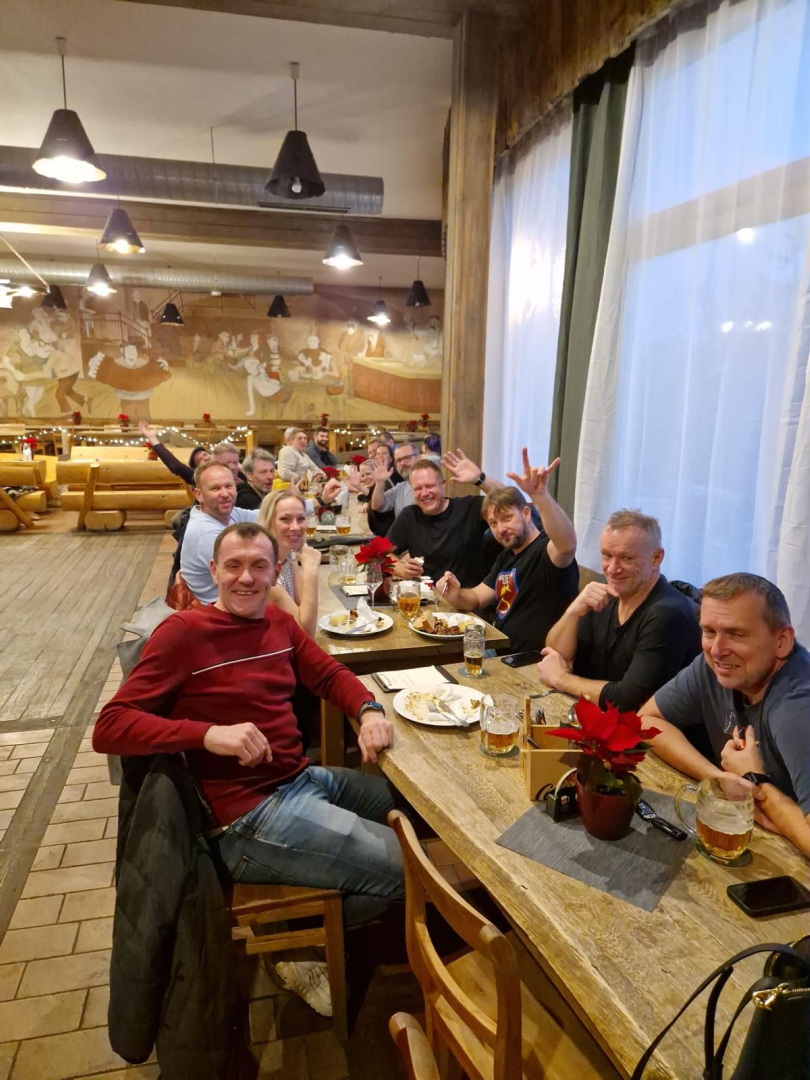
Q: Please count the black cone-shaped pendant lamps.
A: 10